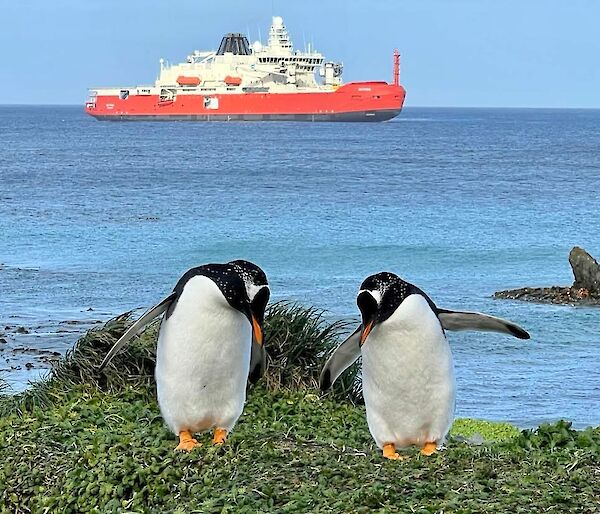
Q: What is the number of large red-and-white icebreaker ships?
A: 1